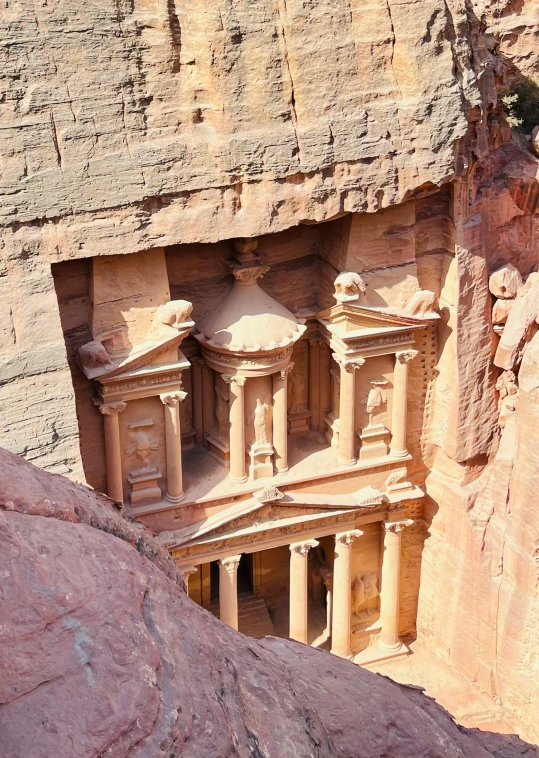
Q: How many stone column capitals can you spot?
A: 11